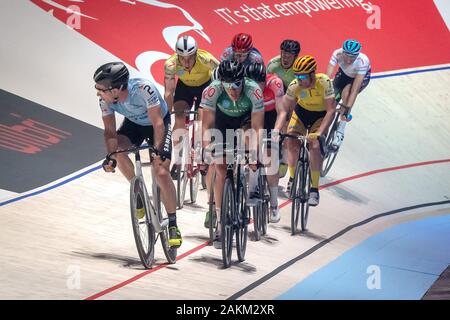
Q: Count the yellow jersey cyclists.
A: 2